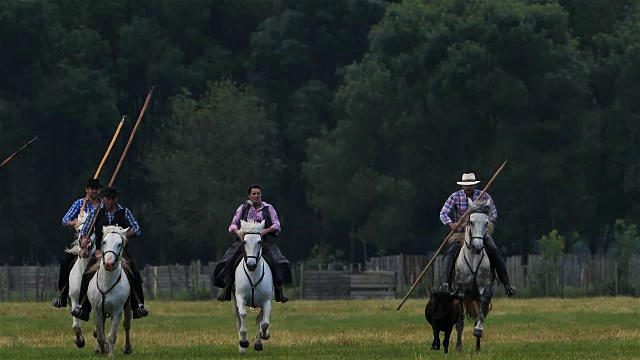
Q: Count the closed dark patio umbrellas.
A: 0